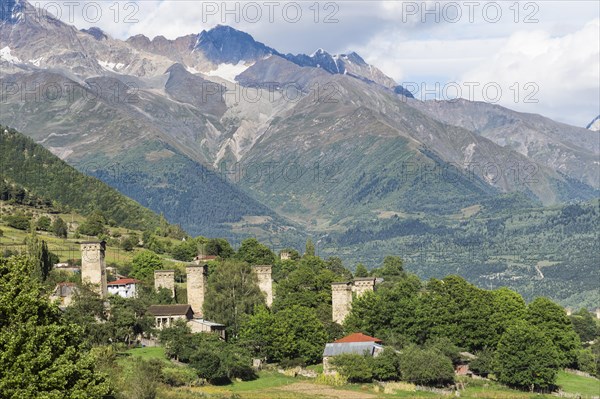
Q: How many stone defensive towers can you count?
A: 6